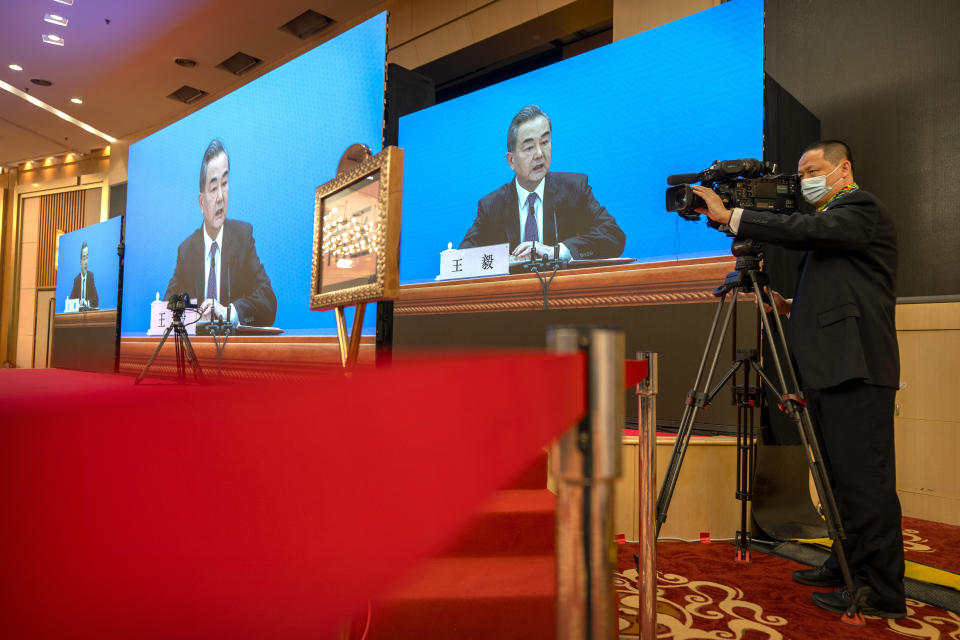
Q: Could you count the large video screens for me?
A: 3